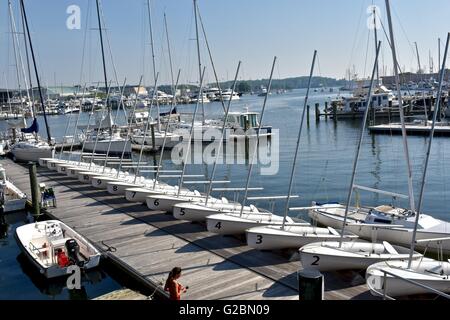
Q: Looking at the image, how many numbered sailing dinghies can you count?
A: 14